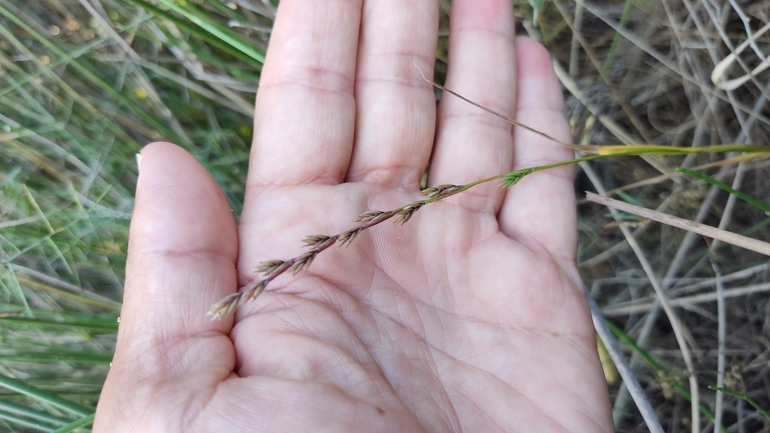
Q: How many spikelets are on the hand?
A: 10